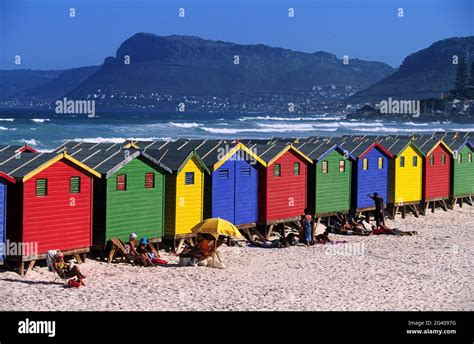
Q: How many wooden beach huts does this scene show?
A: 11